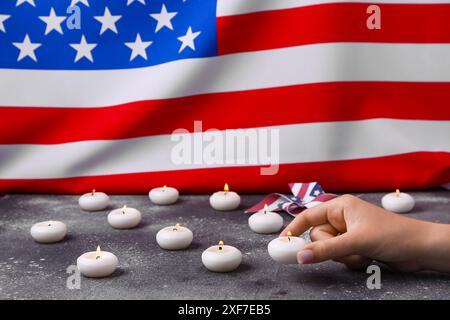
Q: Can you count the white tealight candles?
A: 11